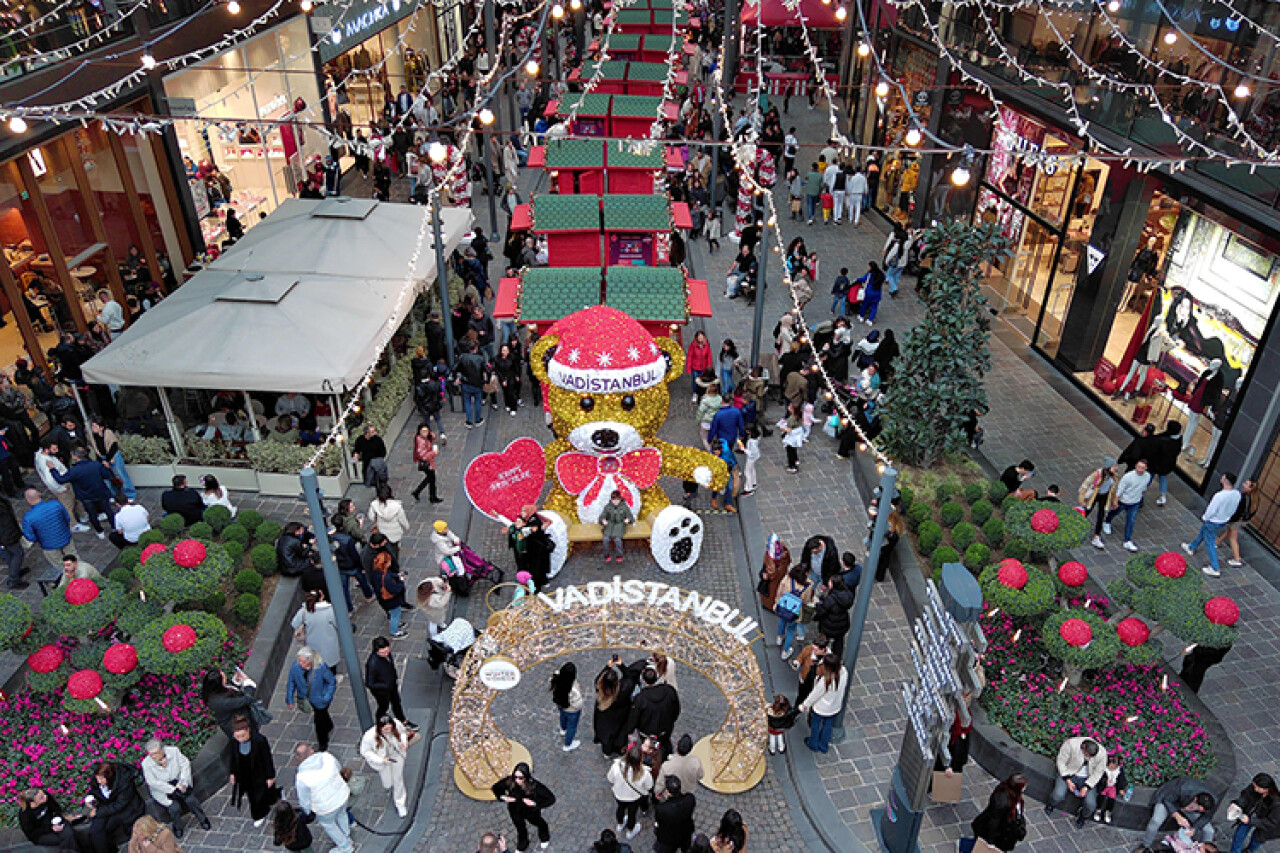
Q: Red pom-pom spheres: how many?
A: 14